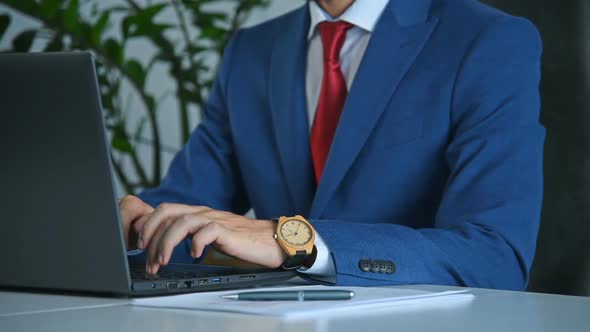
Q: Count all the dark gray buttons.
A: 4